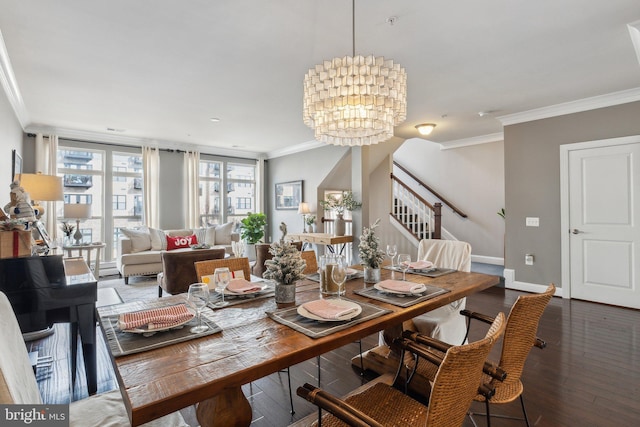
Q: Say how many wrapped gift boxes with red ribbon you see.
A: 1